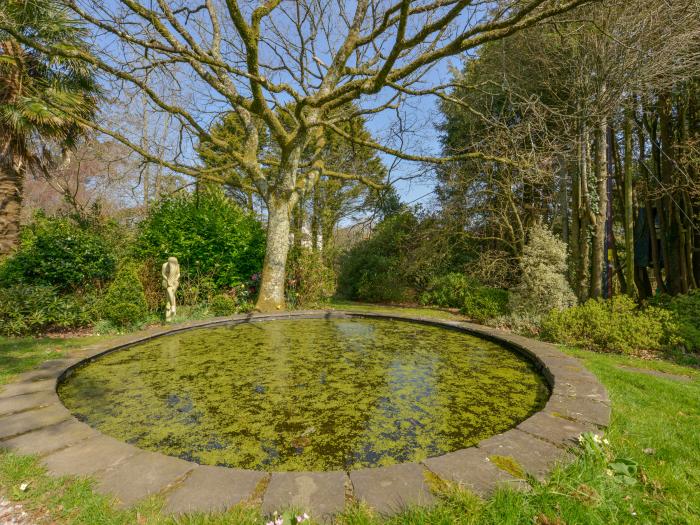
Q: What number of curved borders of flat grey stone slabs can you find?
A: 1